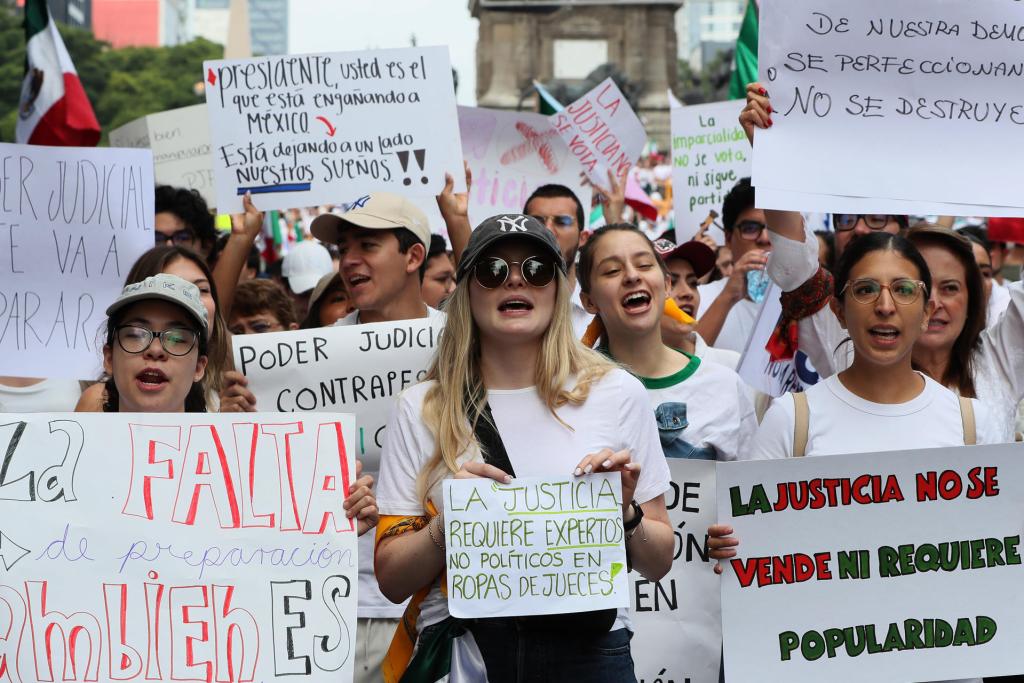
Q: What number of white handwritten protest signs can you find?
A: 12